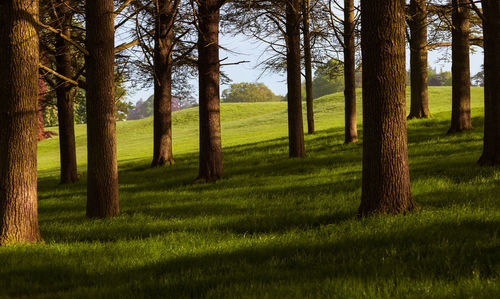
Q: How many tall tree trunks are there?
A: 12